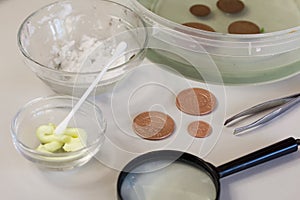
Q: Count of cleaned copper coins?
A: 3